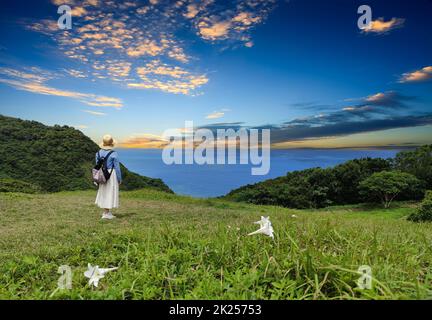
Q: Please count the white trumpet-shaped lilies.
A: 2